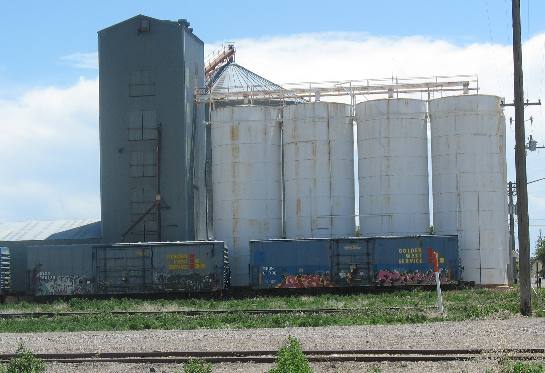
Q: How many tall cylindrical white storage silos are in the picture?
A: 4